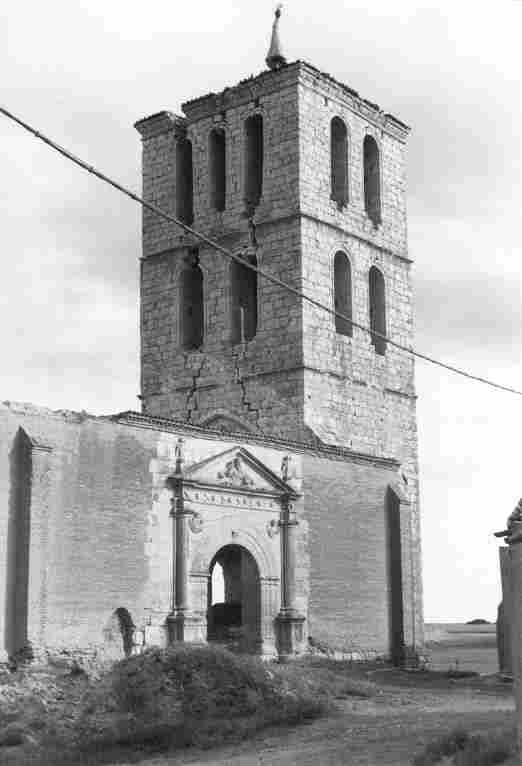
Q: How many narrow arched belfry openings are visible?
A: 9